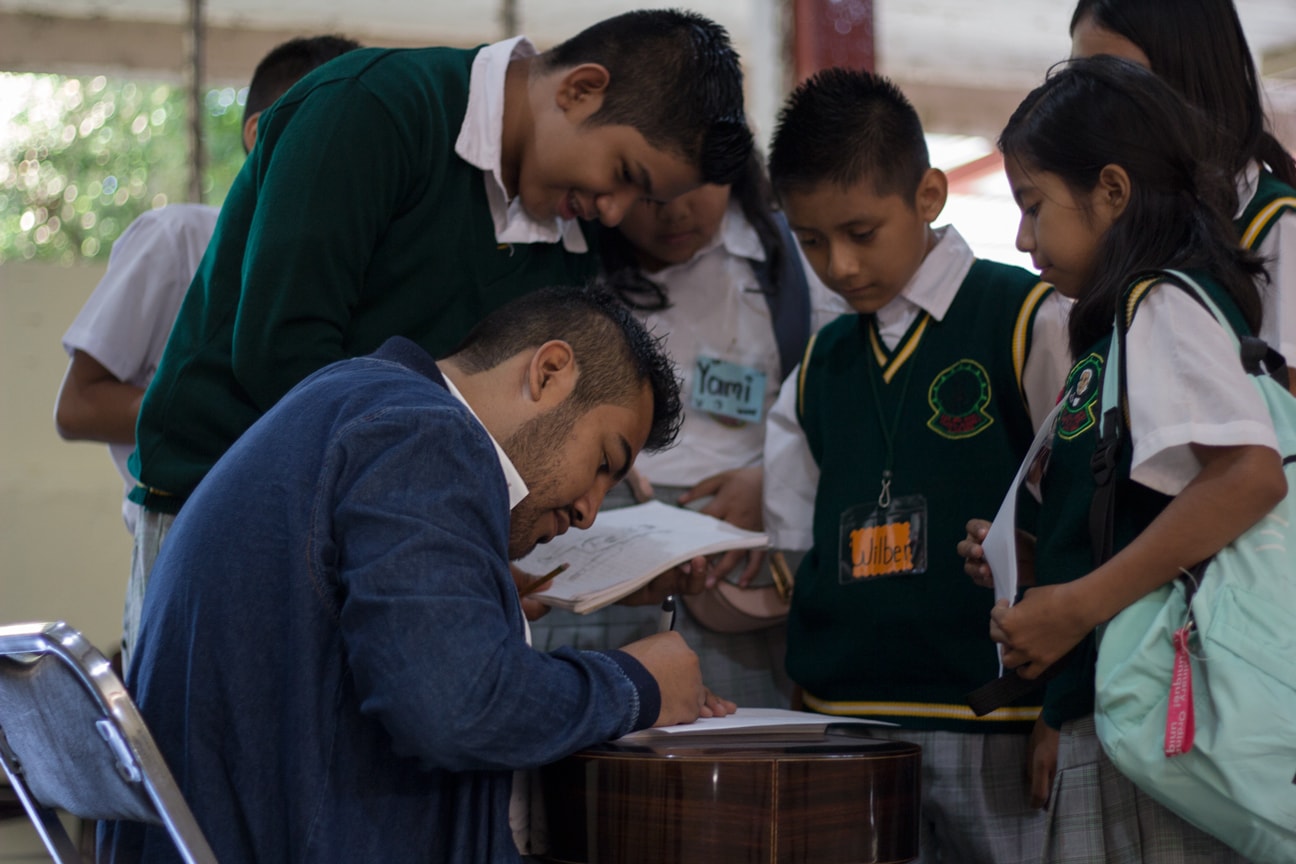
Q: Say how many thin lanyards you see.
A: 1